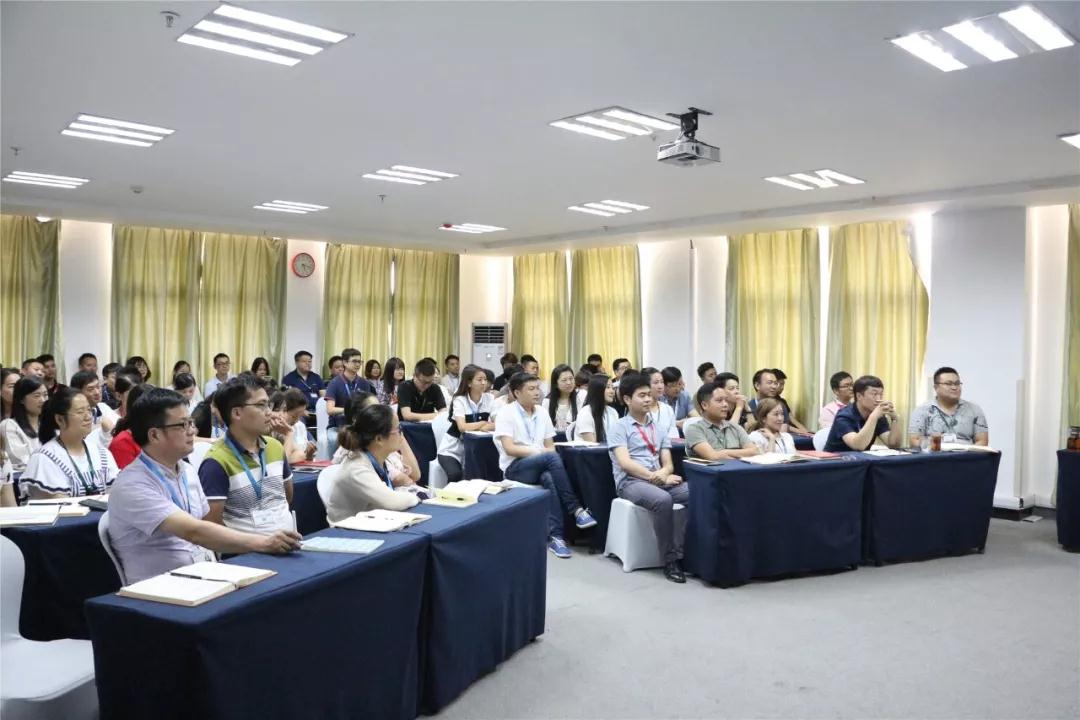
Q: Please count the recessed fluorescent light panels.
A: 11